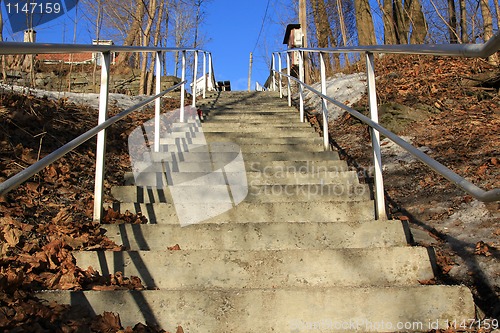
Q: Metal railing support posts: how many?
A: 12